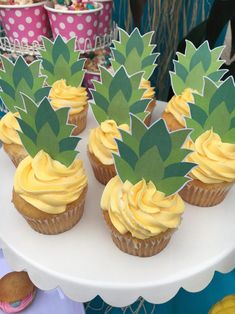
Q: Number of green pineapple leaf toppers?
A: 8